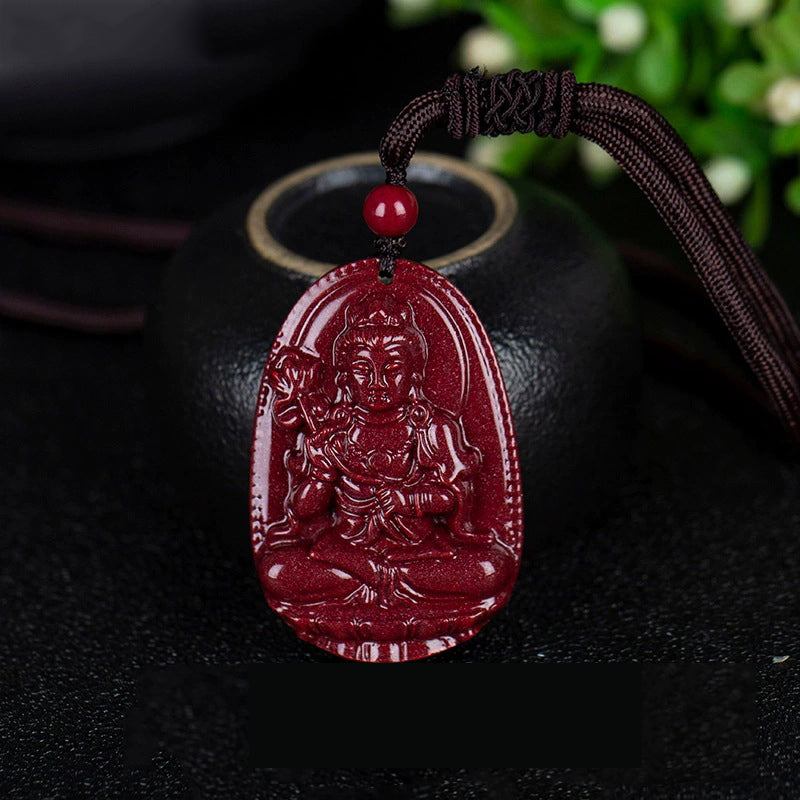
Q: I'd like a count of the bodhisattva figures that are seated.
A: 1